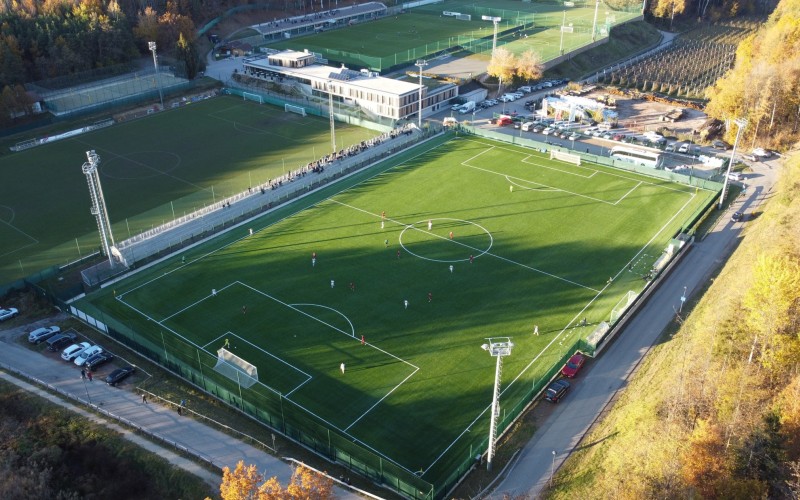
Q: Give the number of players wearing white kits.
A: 10